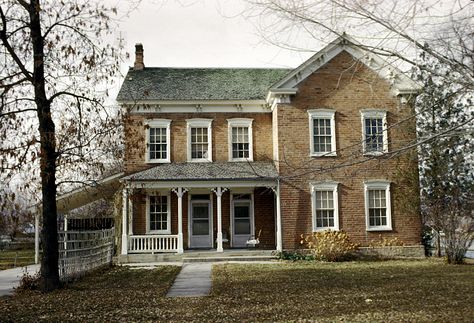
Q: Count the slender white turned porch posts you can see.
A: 4